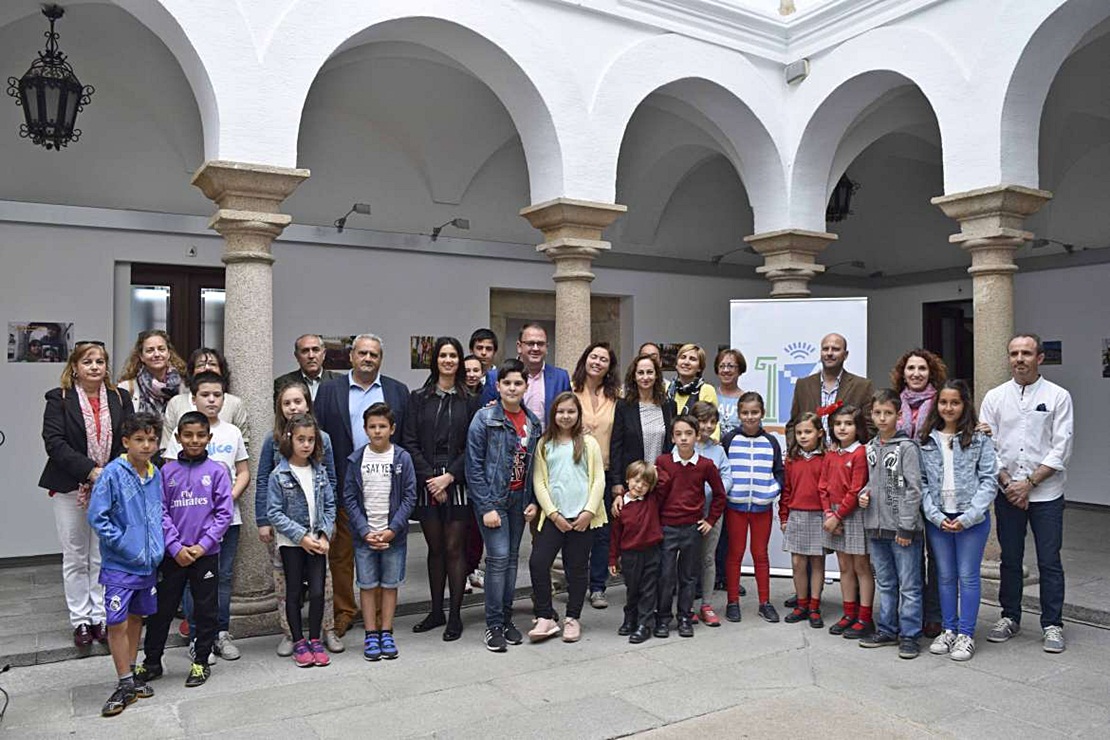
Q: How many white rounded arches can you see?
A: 5